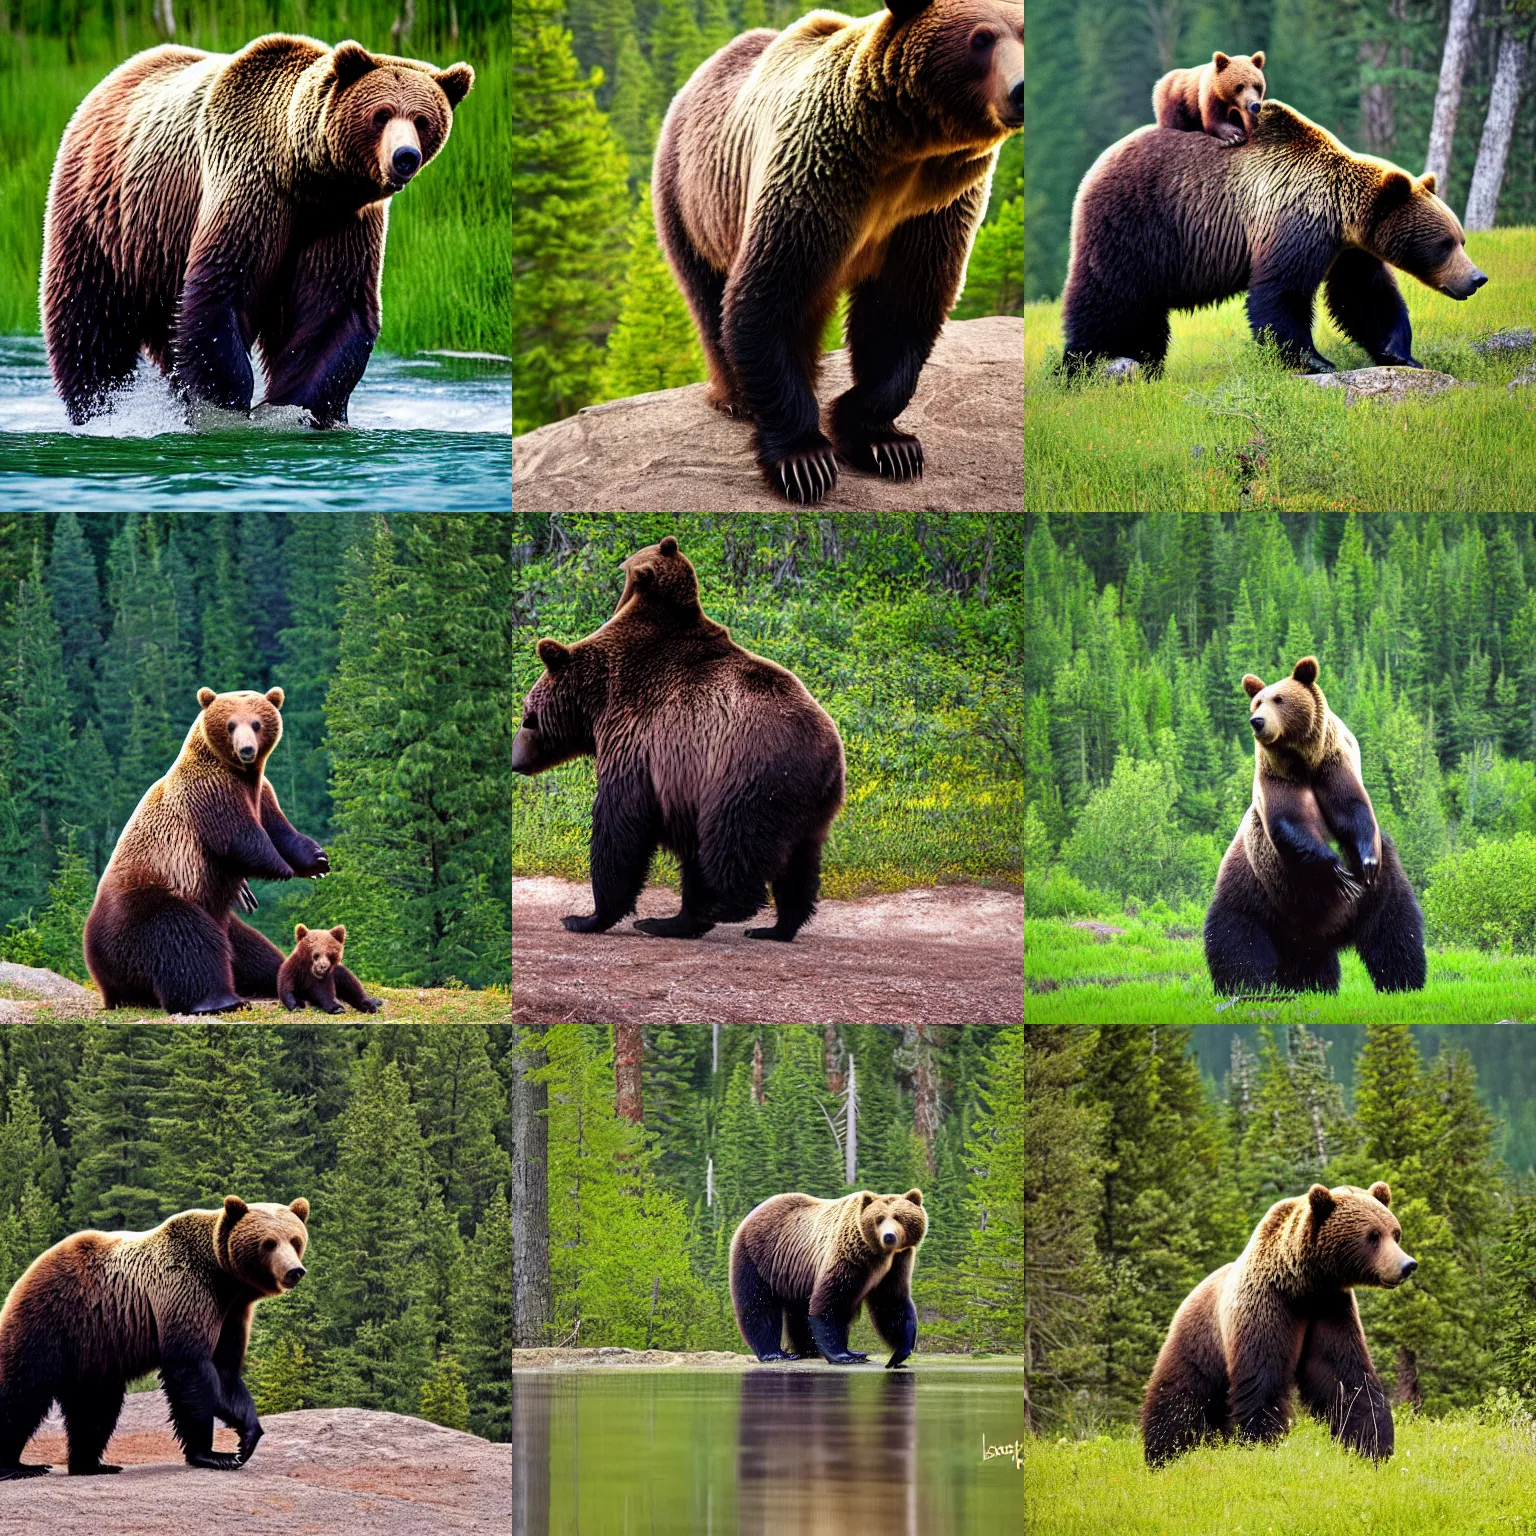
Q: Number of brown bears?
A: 12